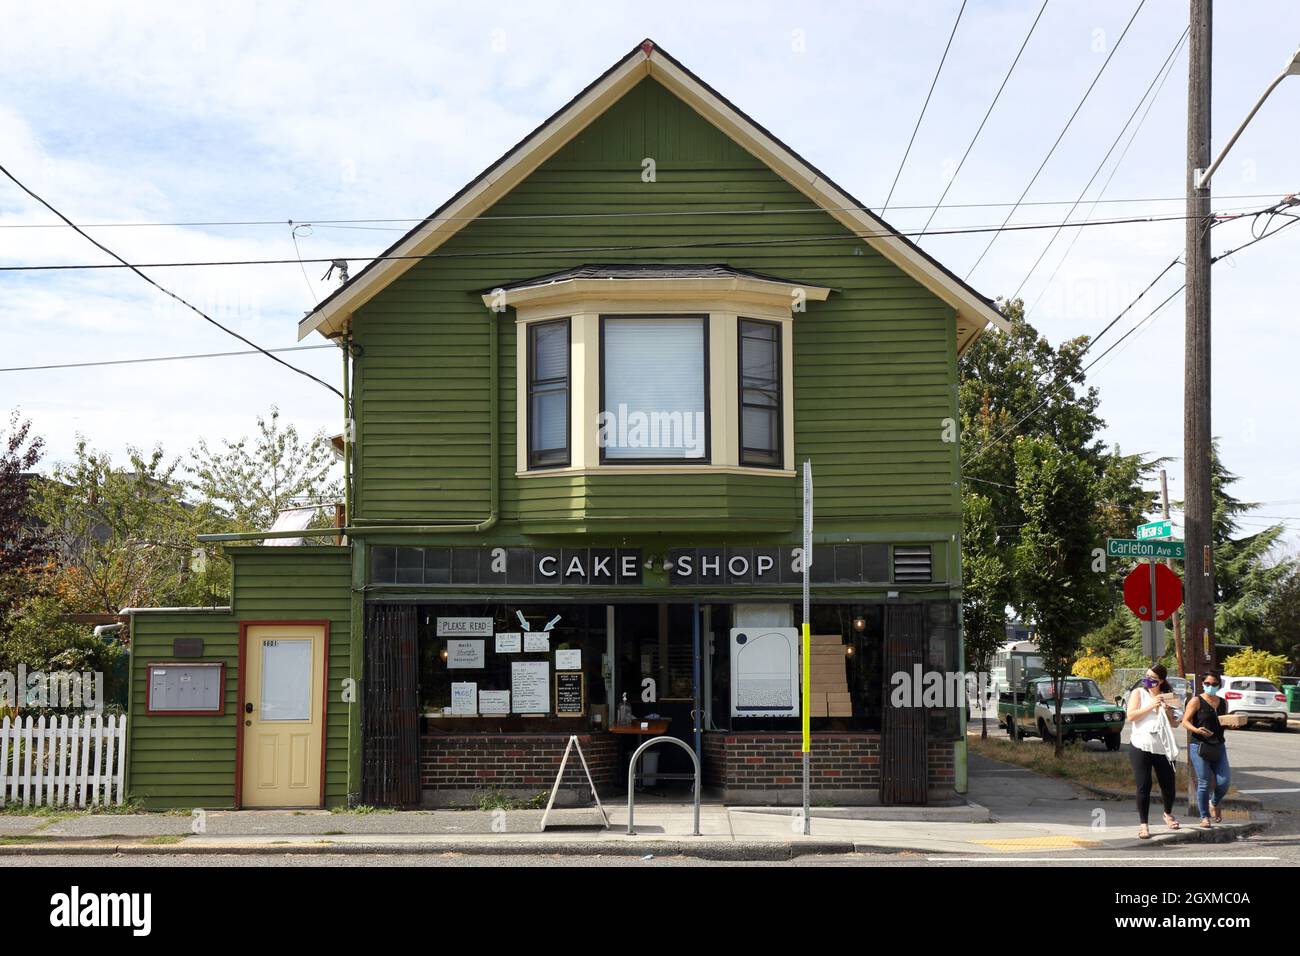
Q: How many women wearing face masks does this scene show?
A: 2